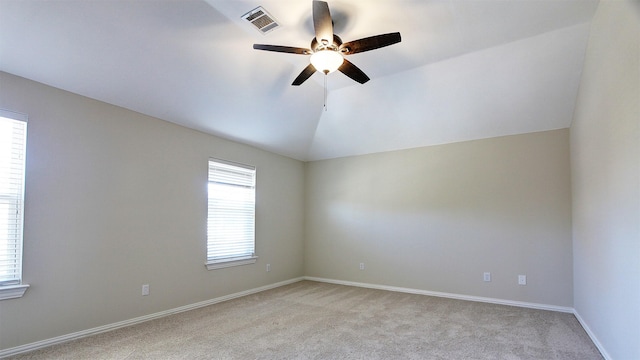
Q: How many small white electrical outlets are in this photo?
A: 5